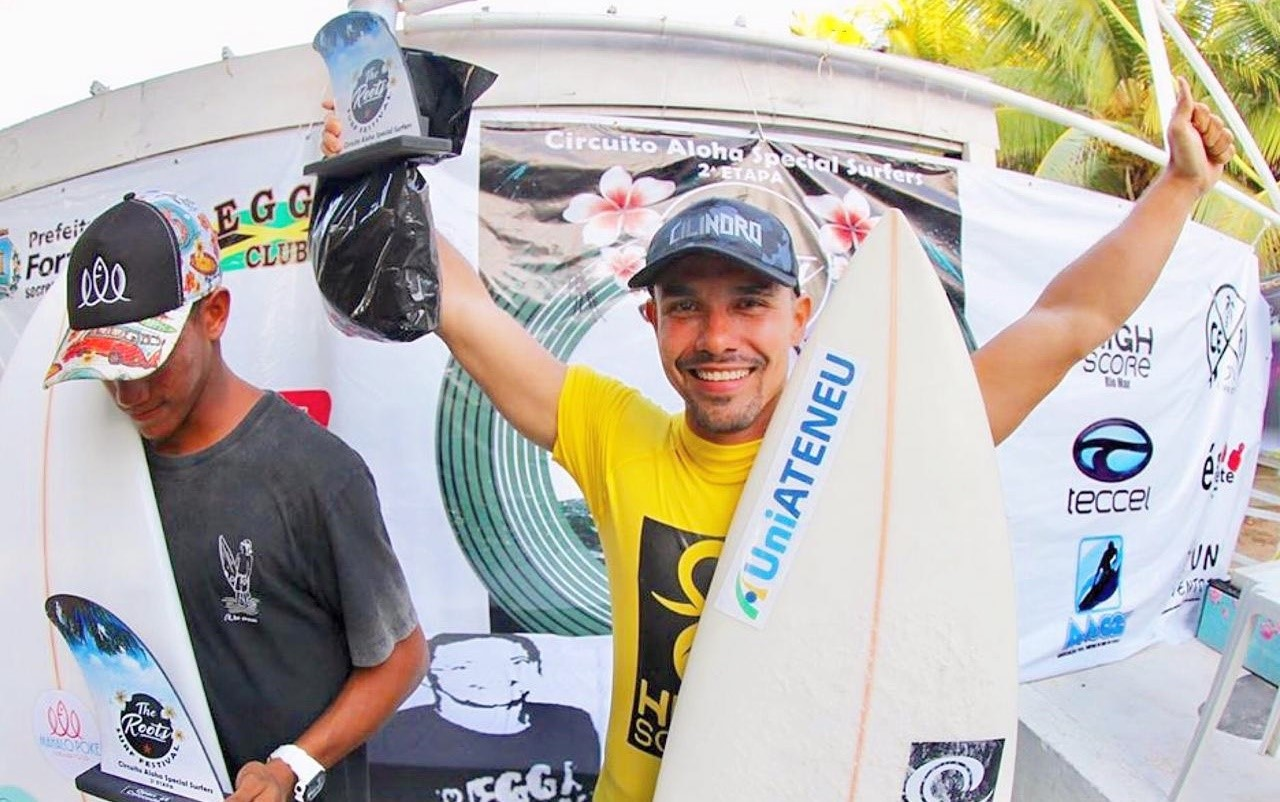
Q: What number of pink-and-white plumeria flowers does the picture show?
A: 3